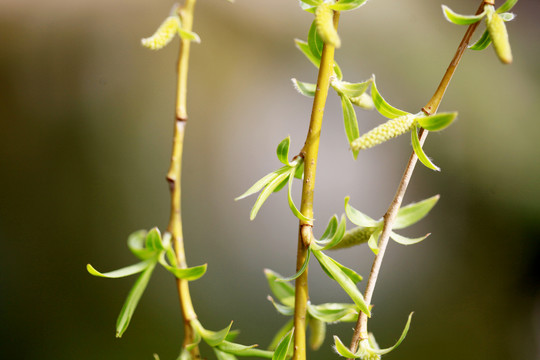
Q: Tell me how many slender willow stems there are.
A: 3